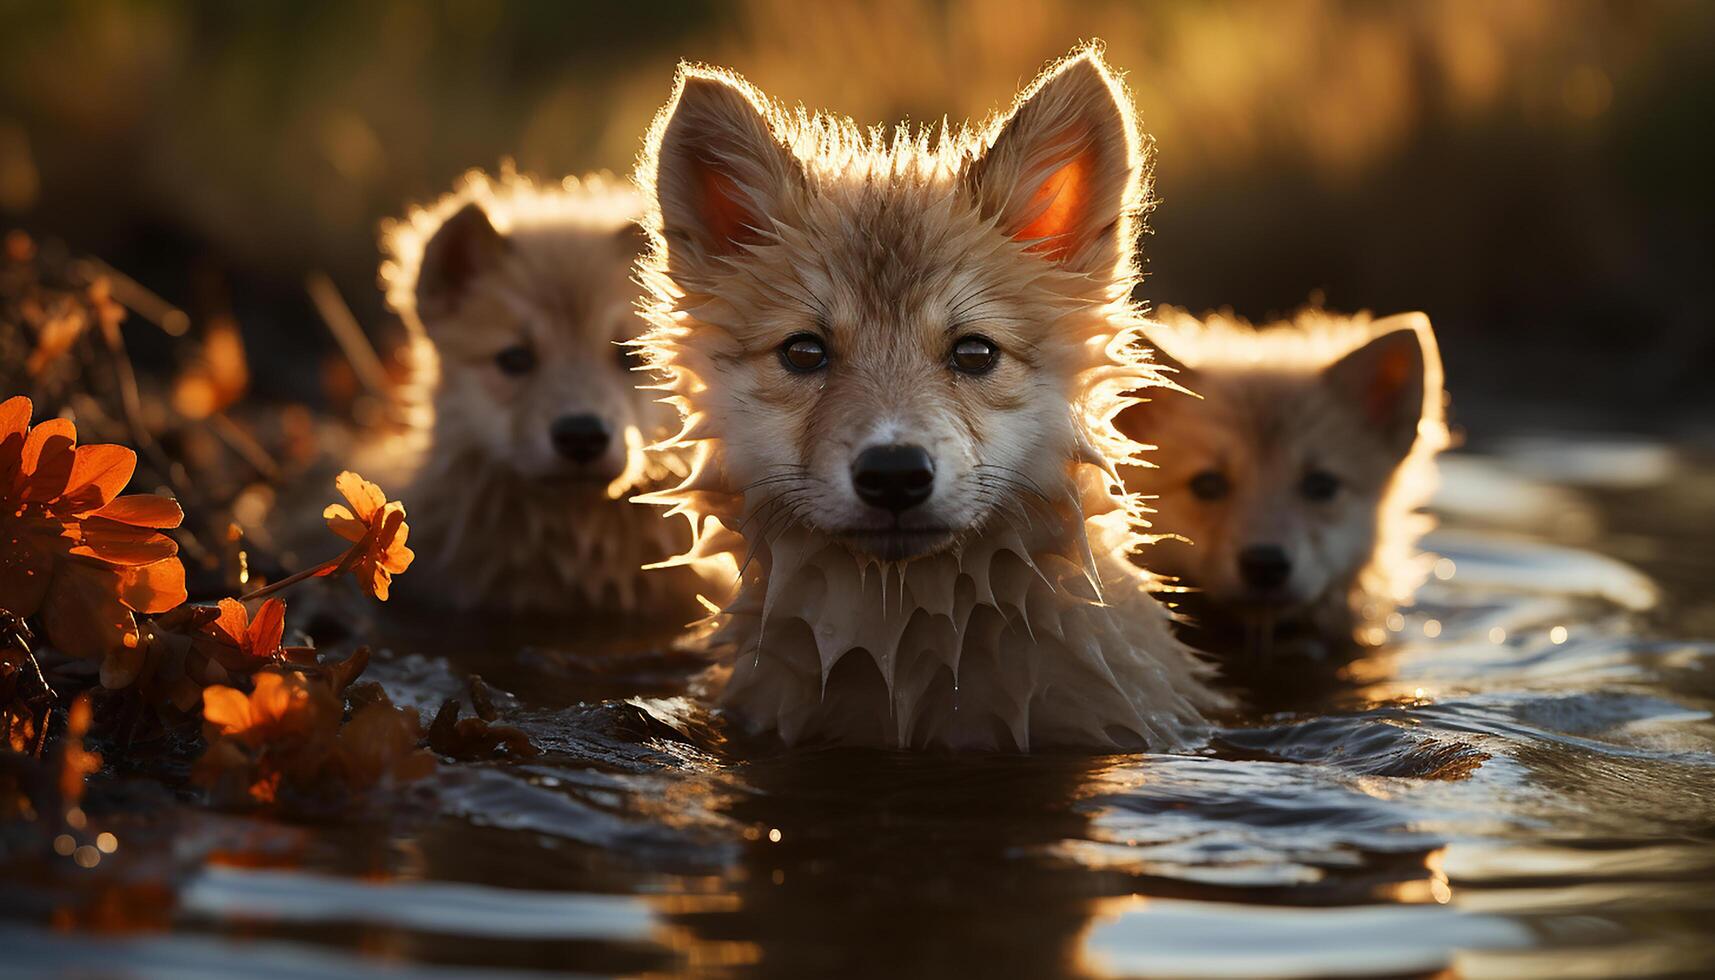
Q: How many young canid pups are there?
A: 3